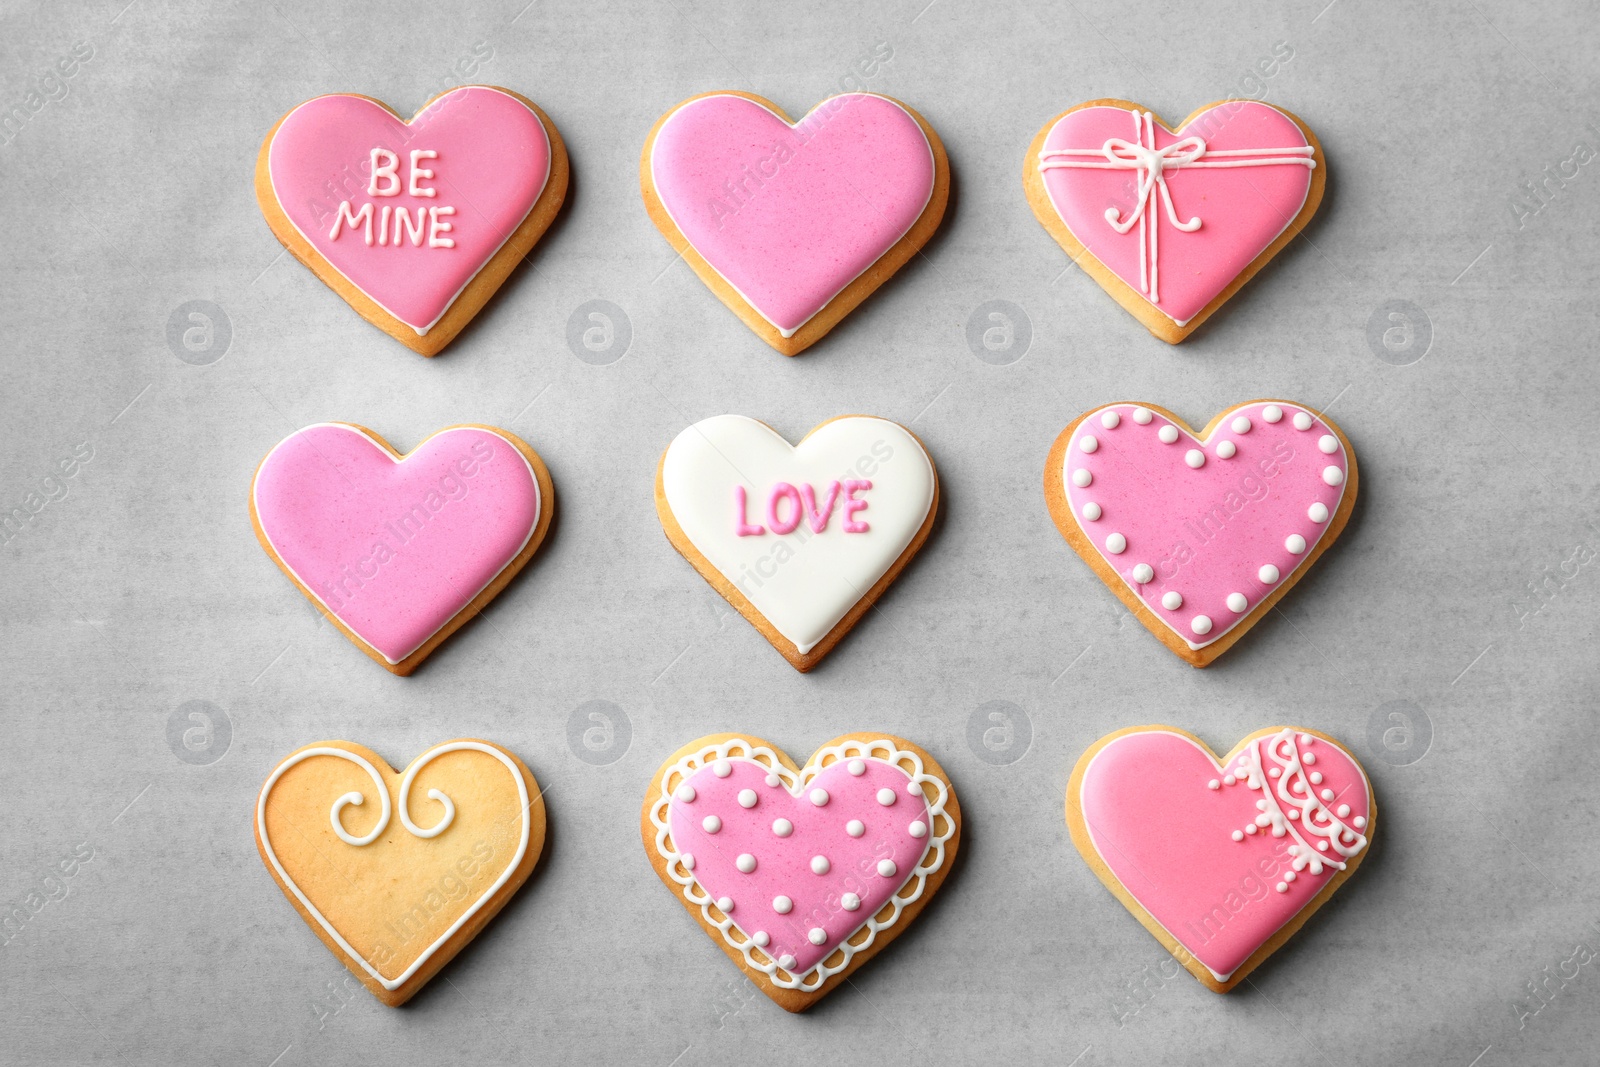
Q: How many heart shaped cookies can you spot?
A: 9